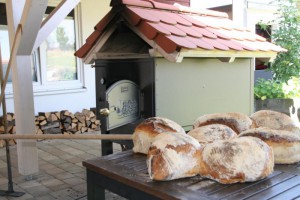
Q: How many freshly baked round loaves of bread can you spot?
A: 7